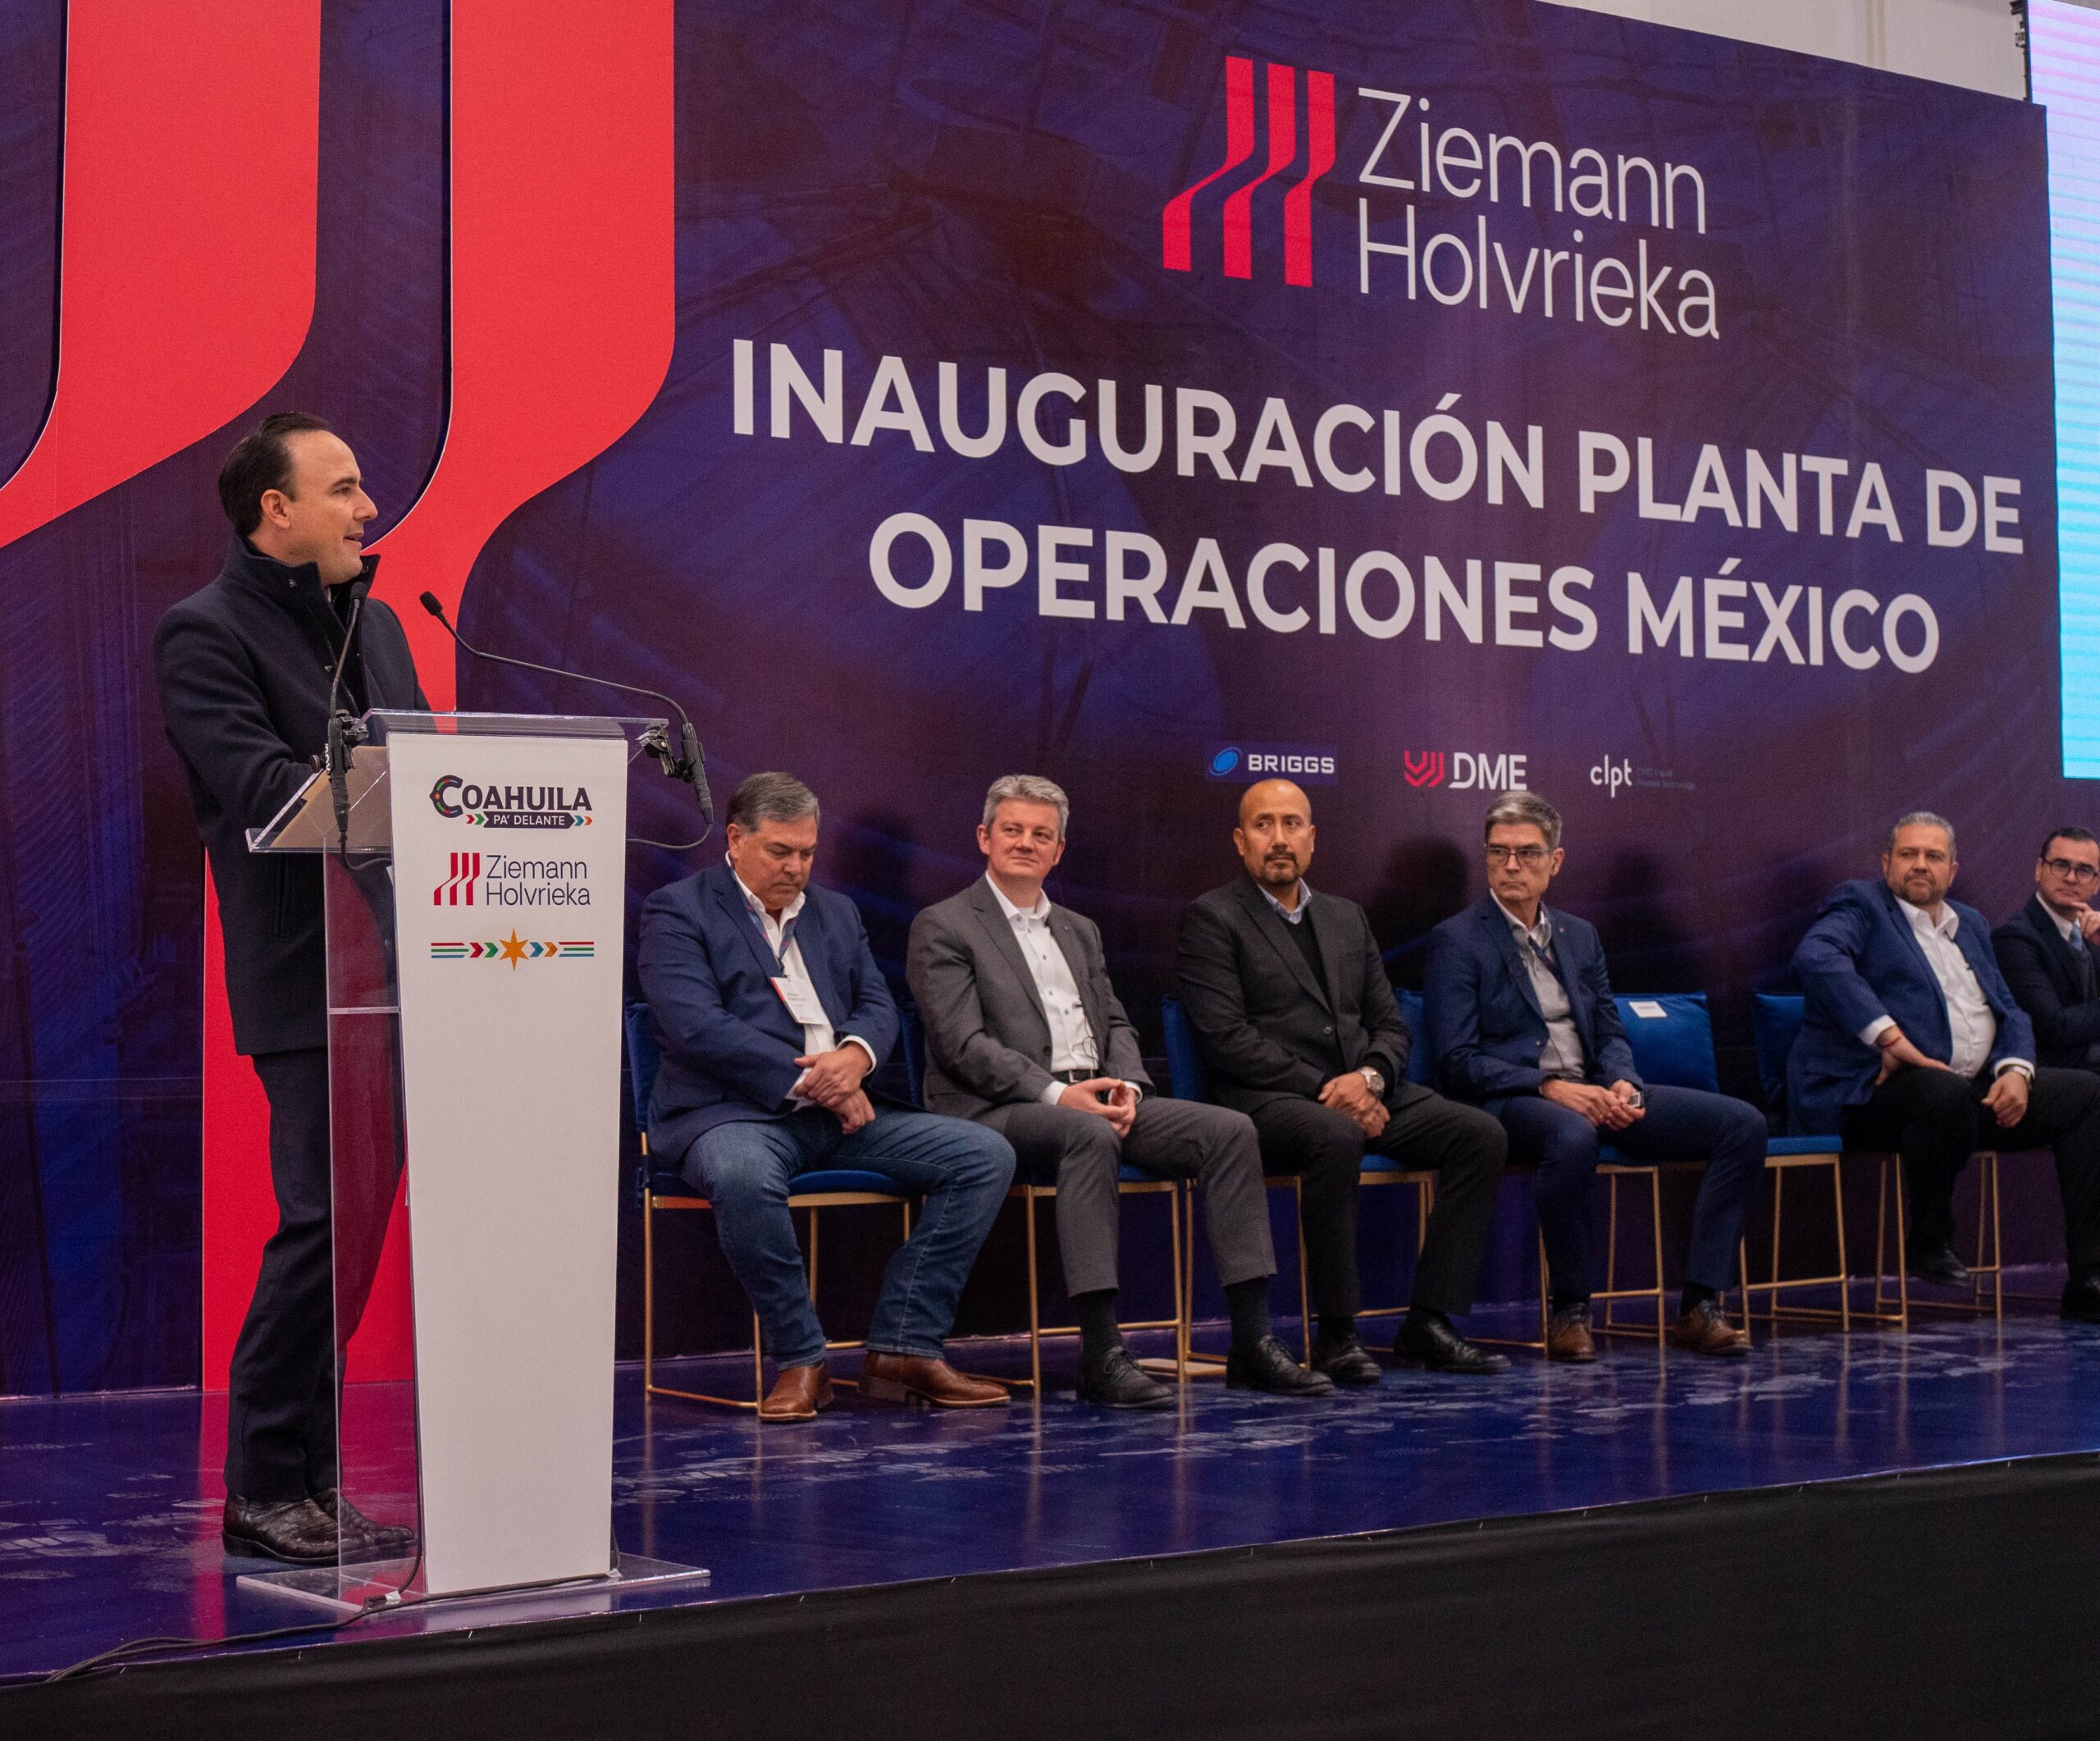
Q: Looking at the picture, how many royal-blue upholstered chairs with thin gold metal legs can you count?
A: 7